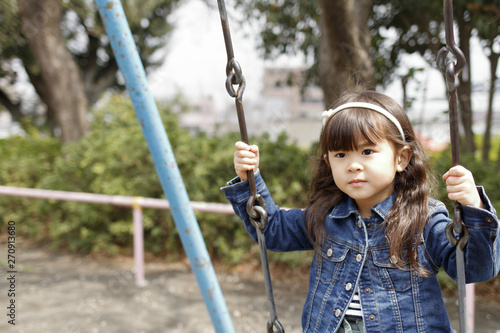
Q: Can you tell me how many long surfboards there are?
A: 0